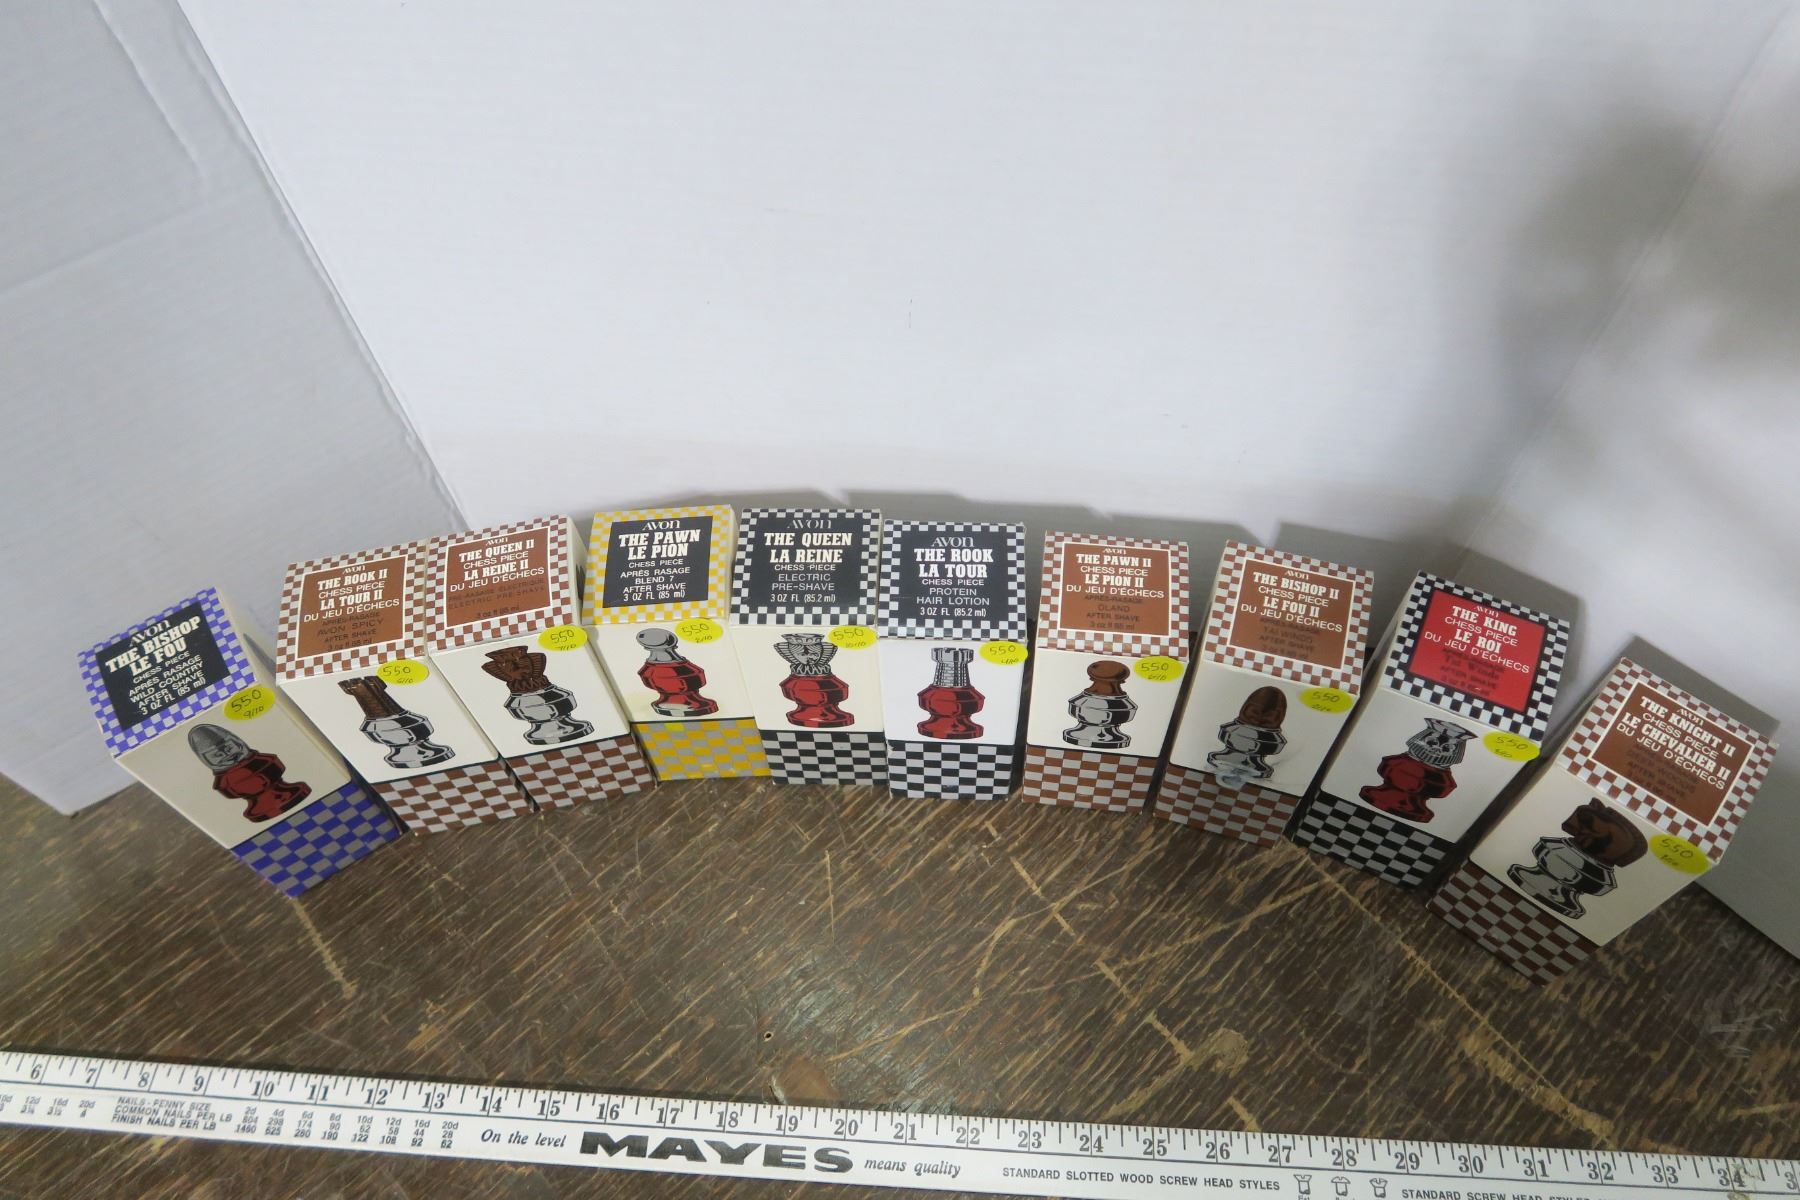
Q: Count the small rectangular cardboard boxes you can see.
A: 10